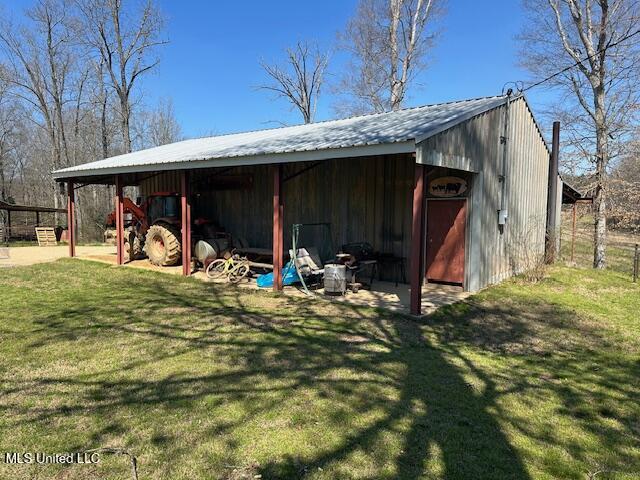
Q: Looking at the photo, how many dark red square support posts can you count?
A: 5